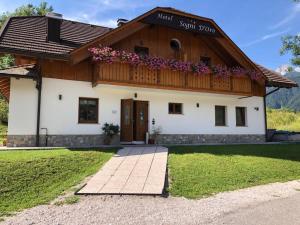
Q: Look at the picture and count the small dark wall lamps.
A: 4